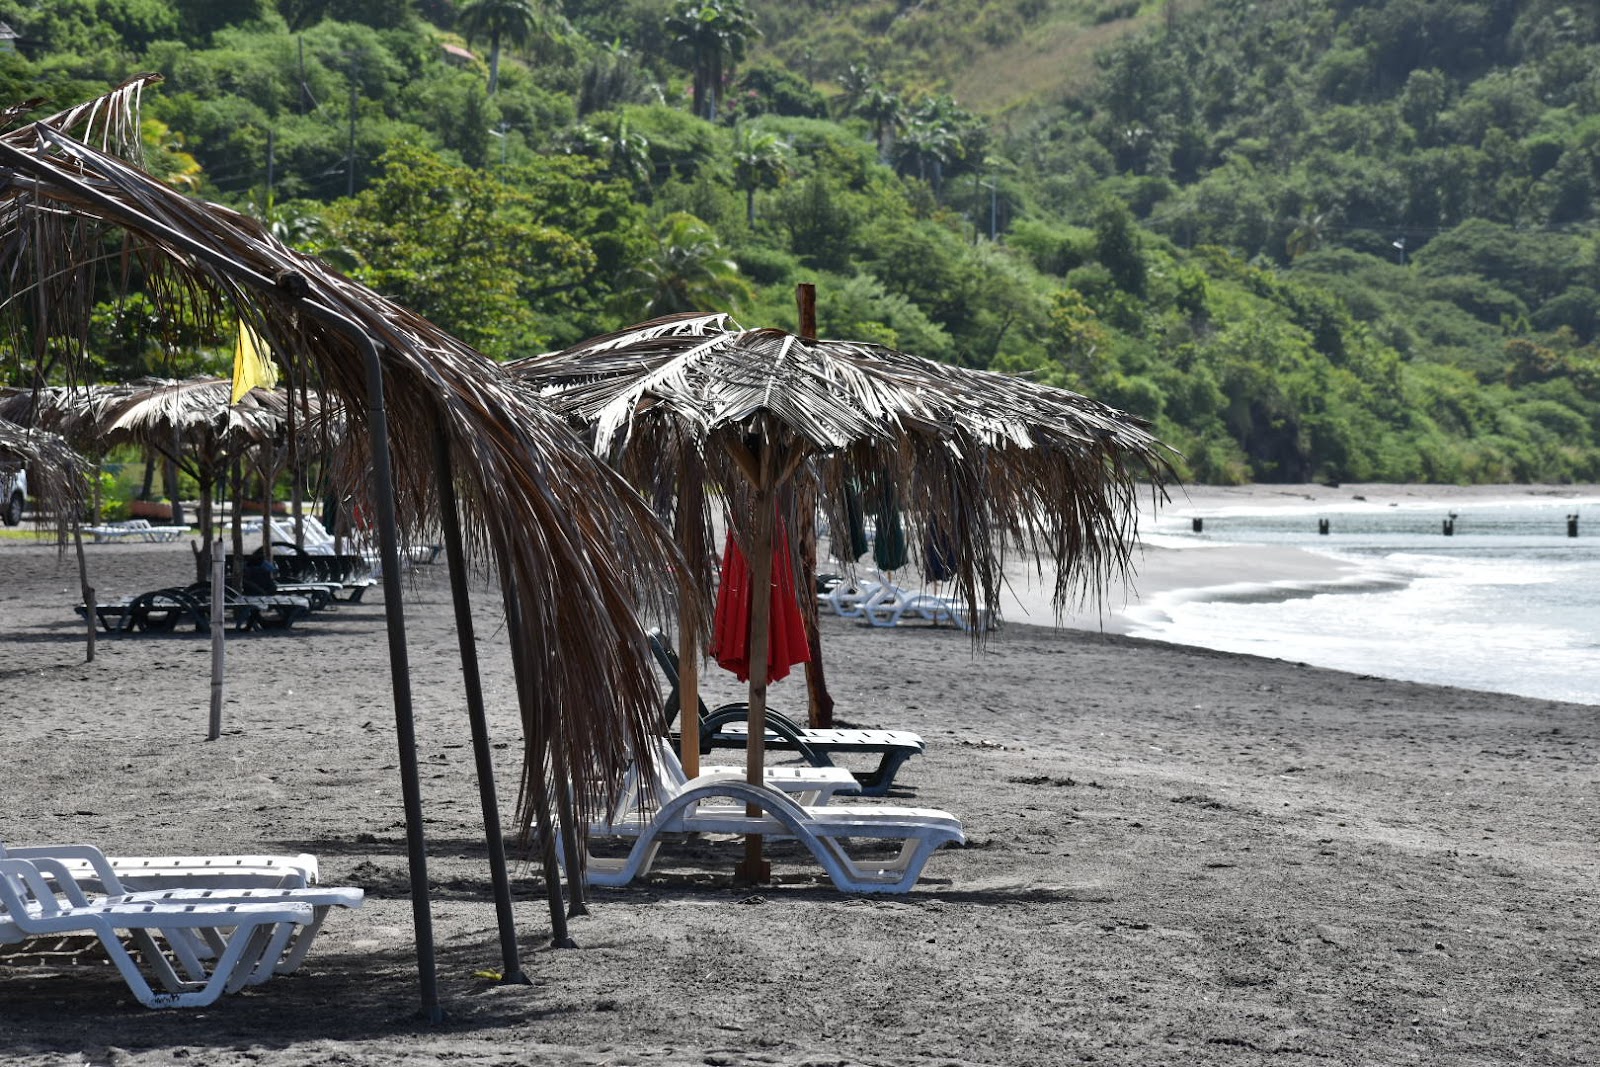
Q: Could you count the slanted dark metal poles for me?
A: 4